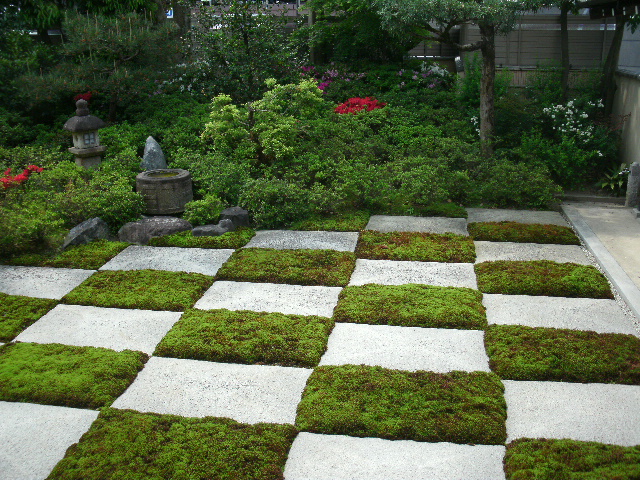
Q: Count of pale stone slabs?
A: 15